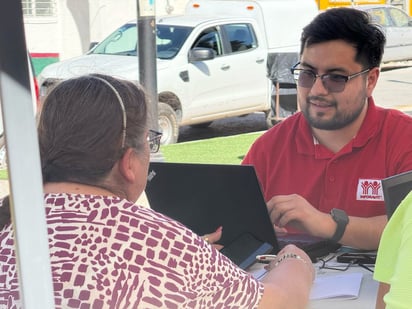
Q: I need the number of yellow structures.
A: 1